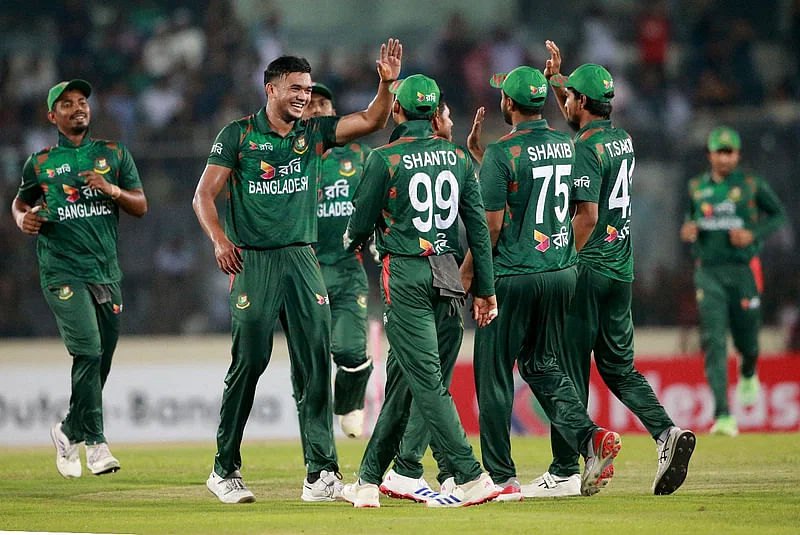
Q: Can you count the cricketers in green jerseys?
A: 8